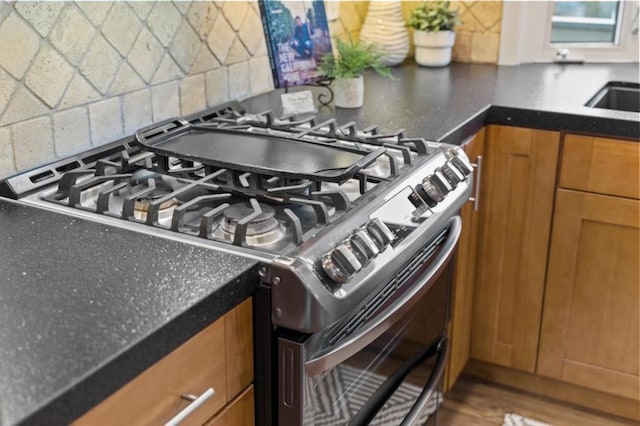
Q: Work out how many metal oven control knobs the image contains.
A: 6